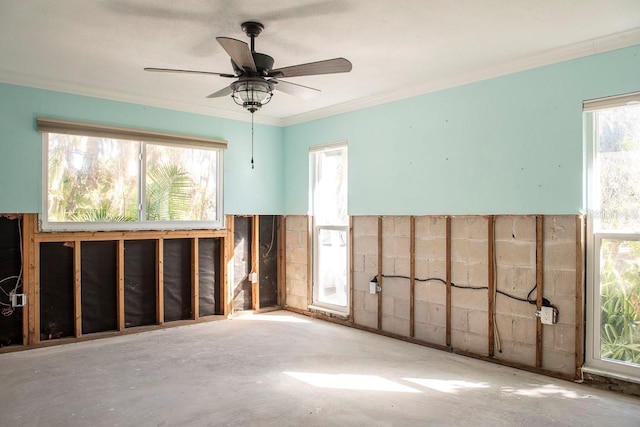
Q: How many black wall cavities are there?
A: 8